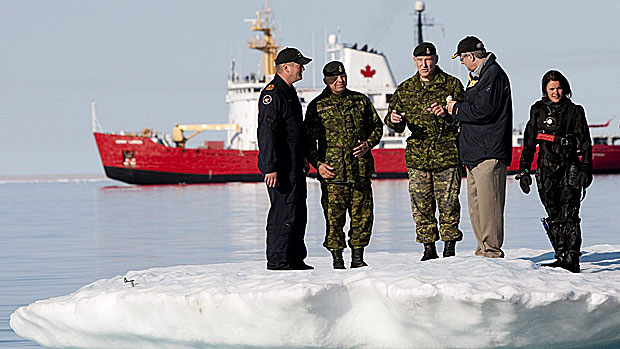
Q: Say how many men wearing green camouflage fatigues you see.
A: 2